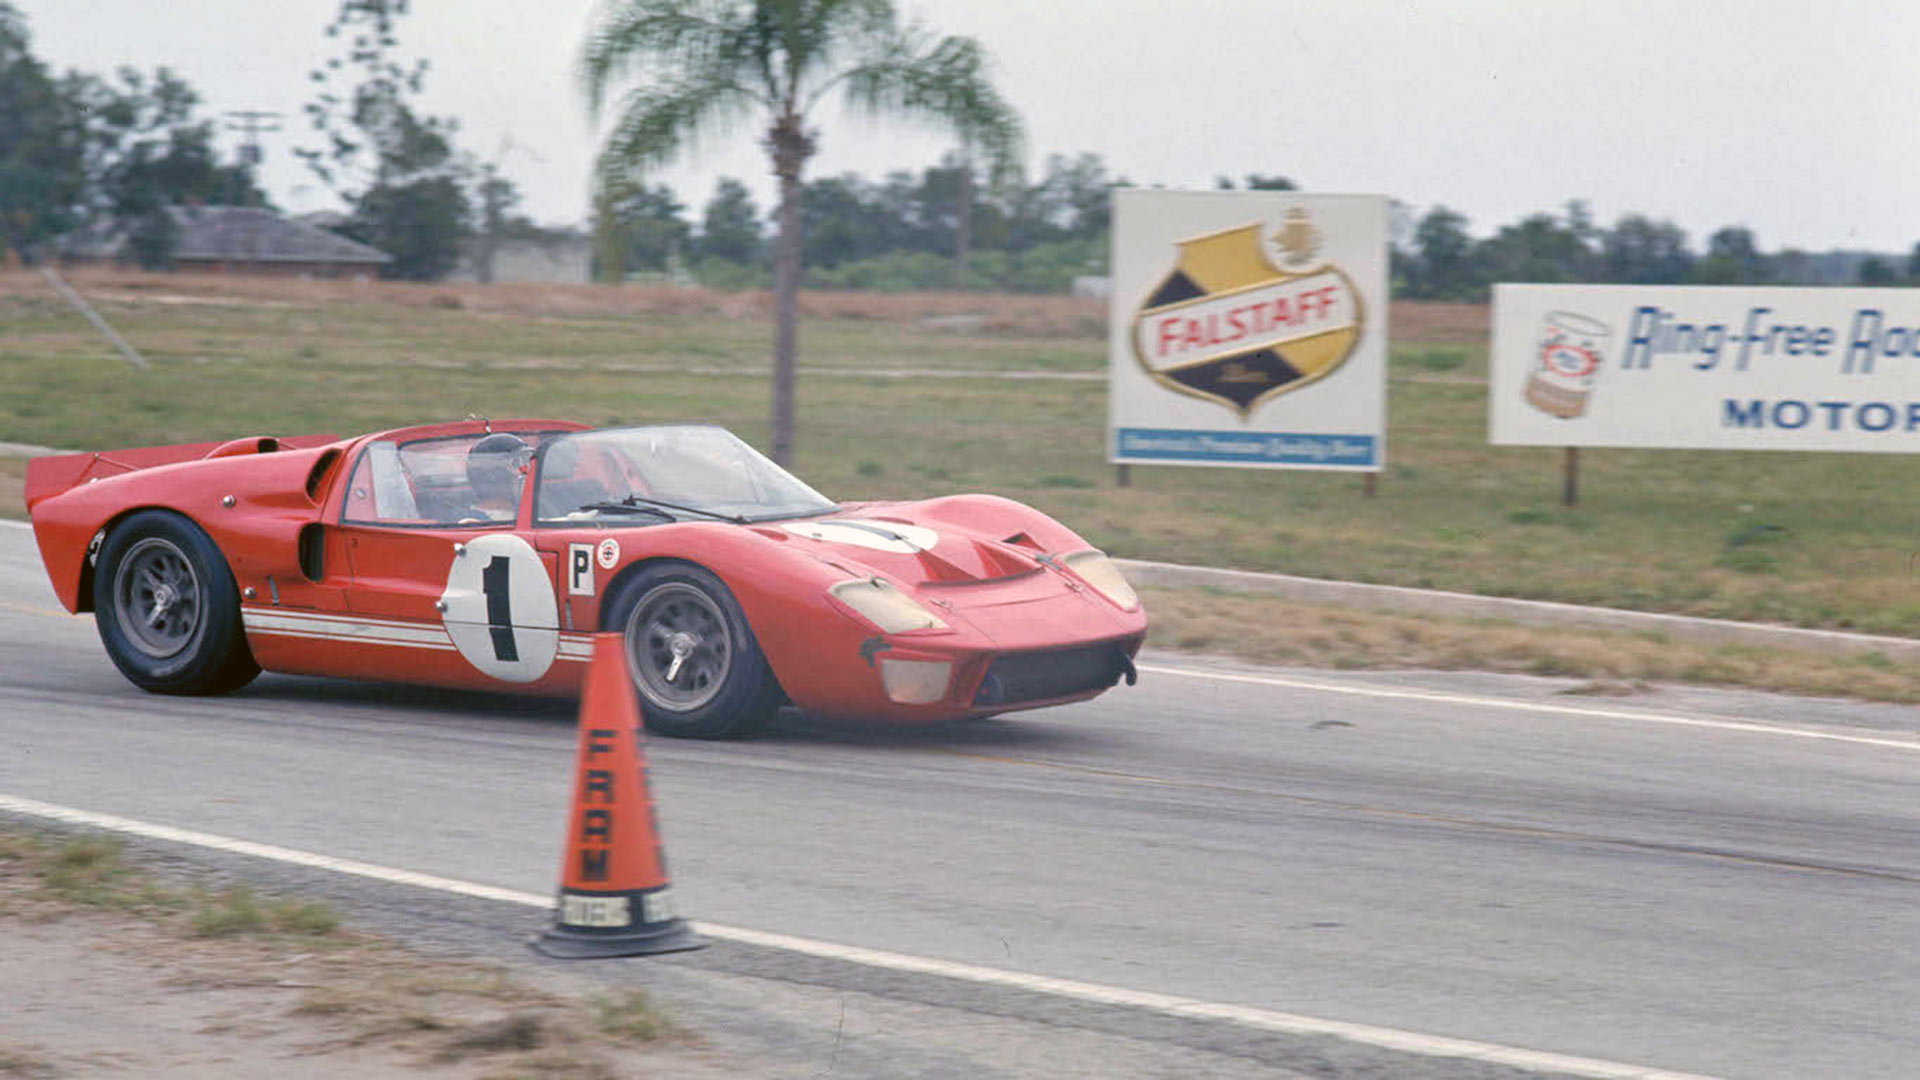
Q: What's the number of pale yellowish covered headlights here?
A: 2